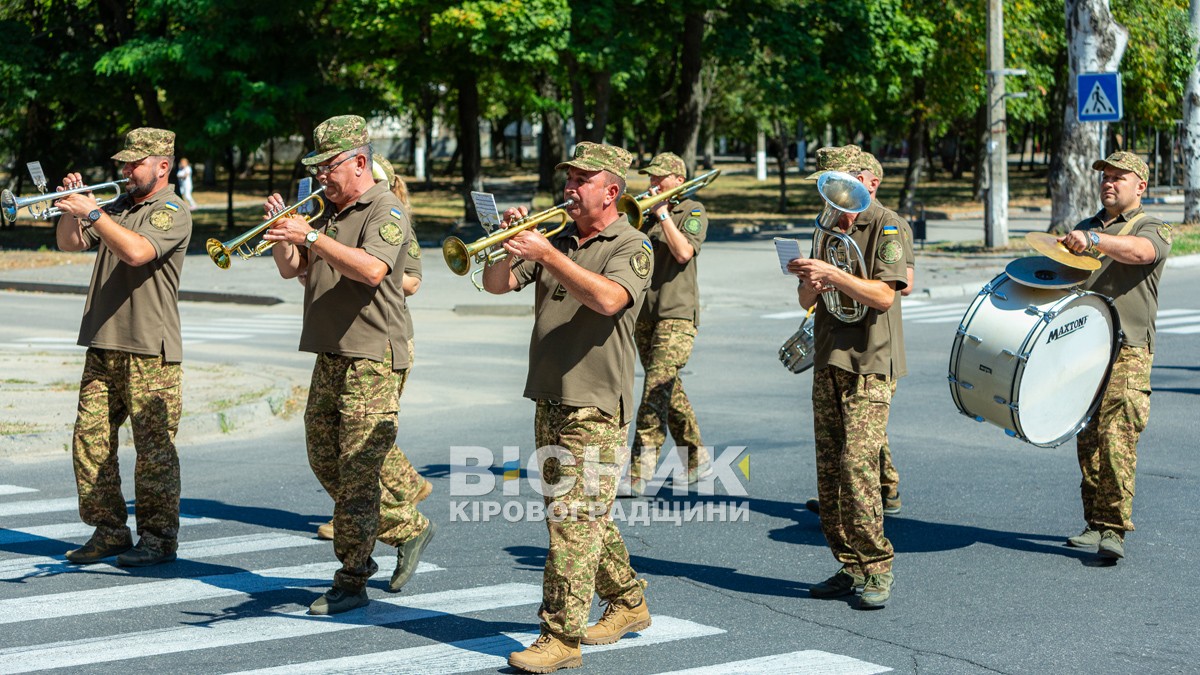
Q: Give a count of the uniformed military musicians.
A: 8